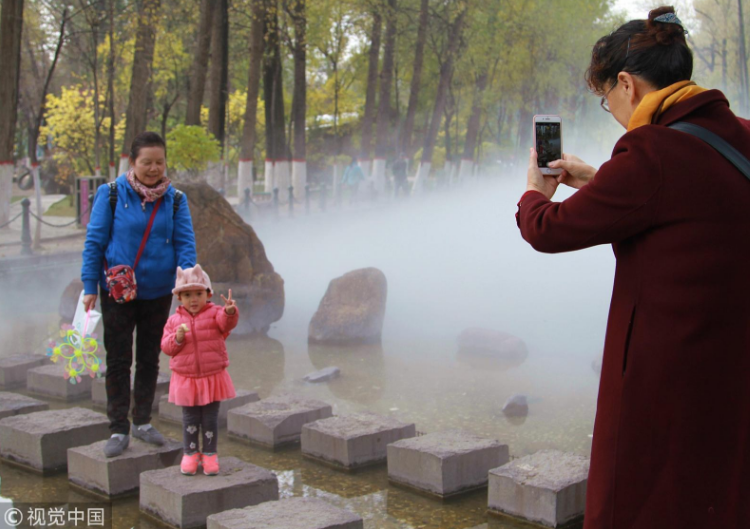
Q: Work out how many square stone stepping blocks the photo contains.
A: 13